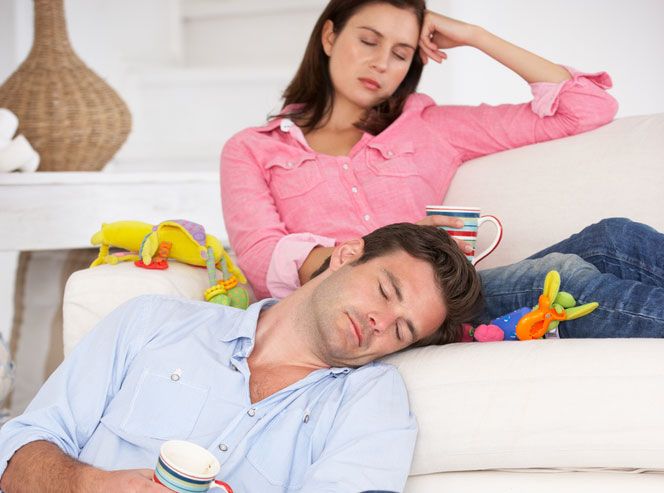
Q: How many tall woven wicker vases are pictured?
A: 1